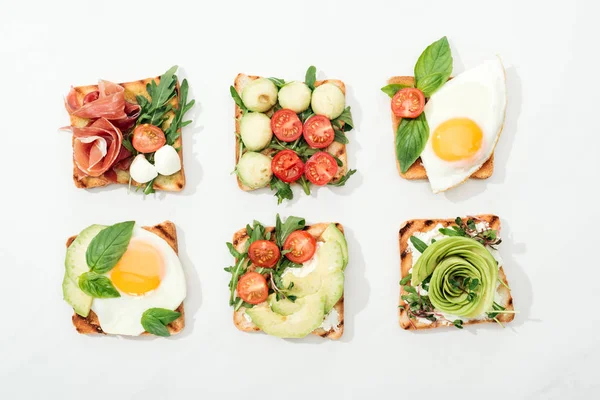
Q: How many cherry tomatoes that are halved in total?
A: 9